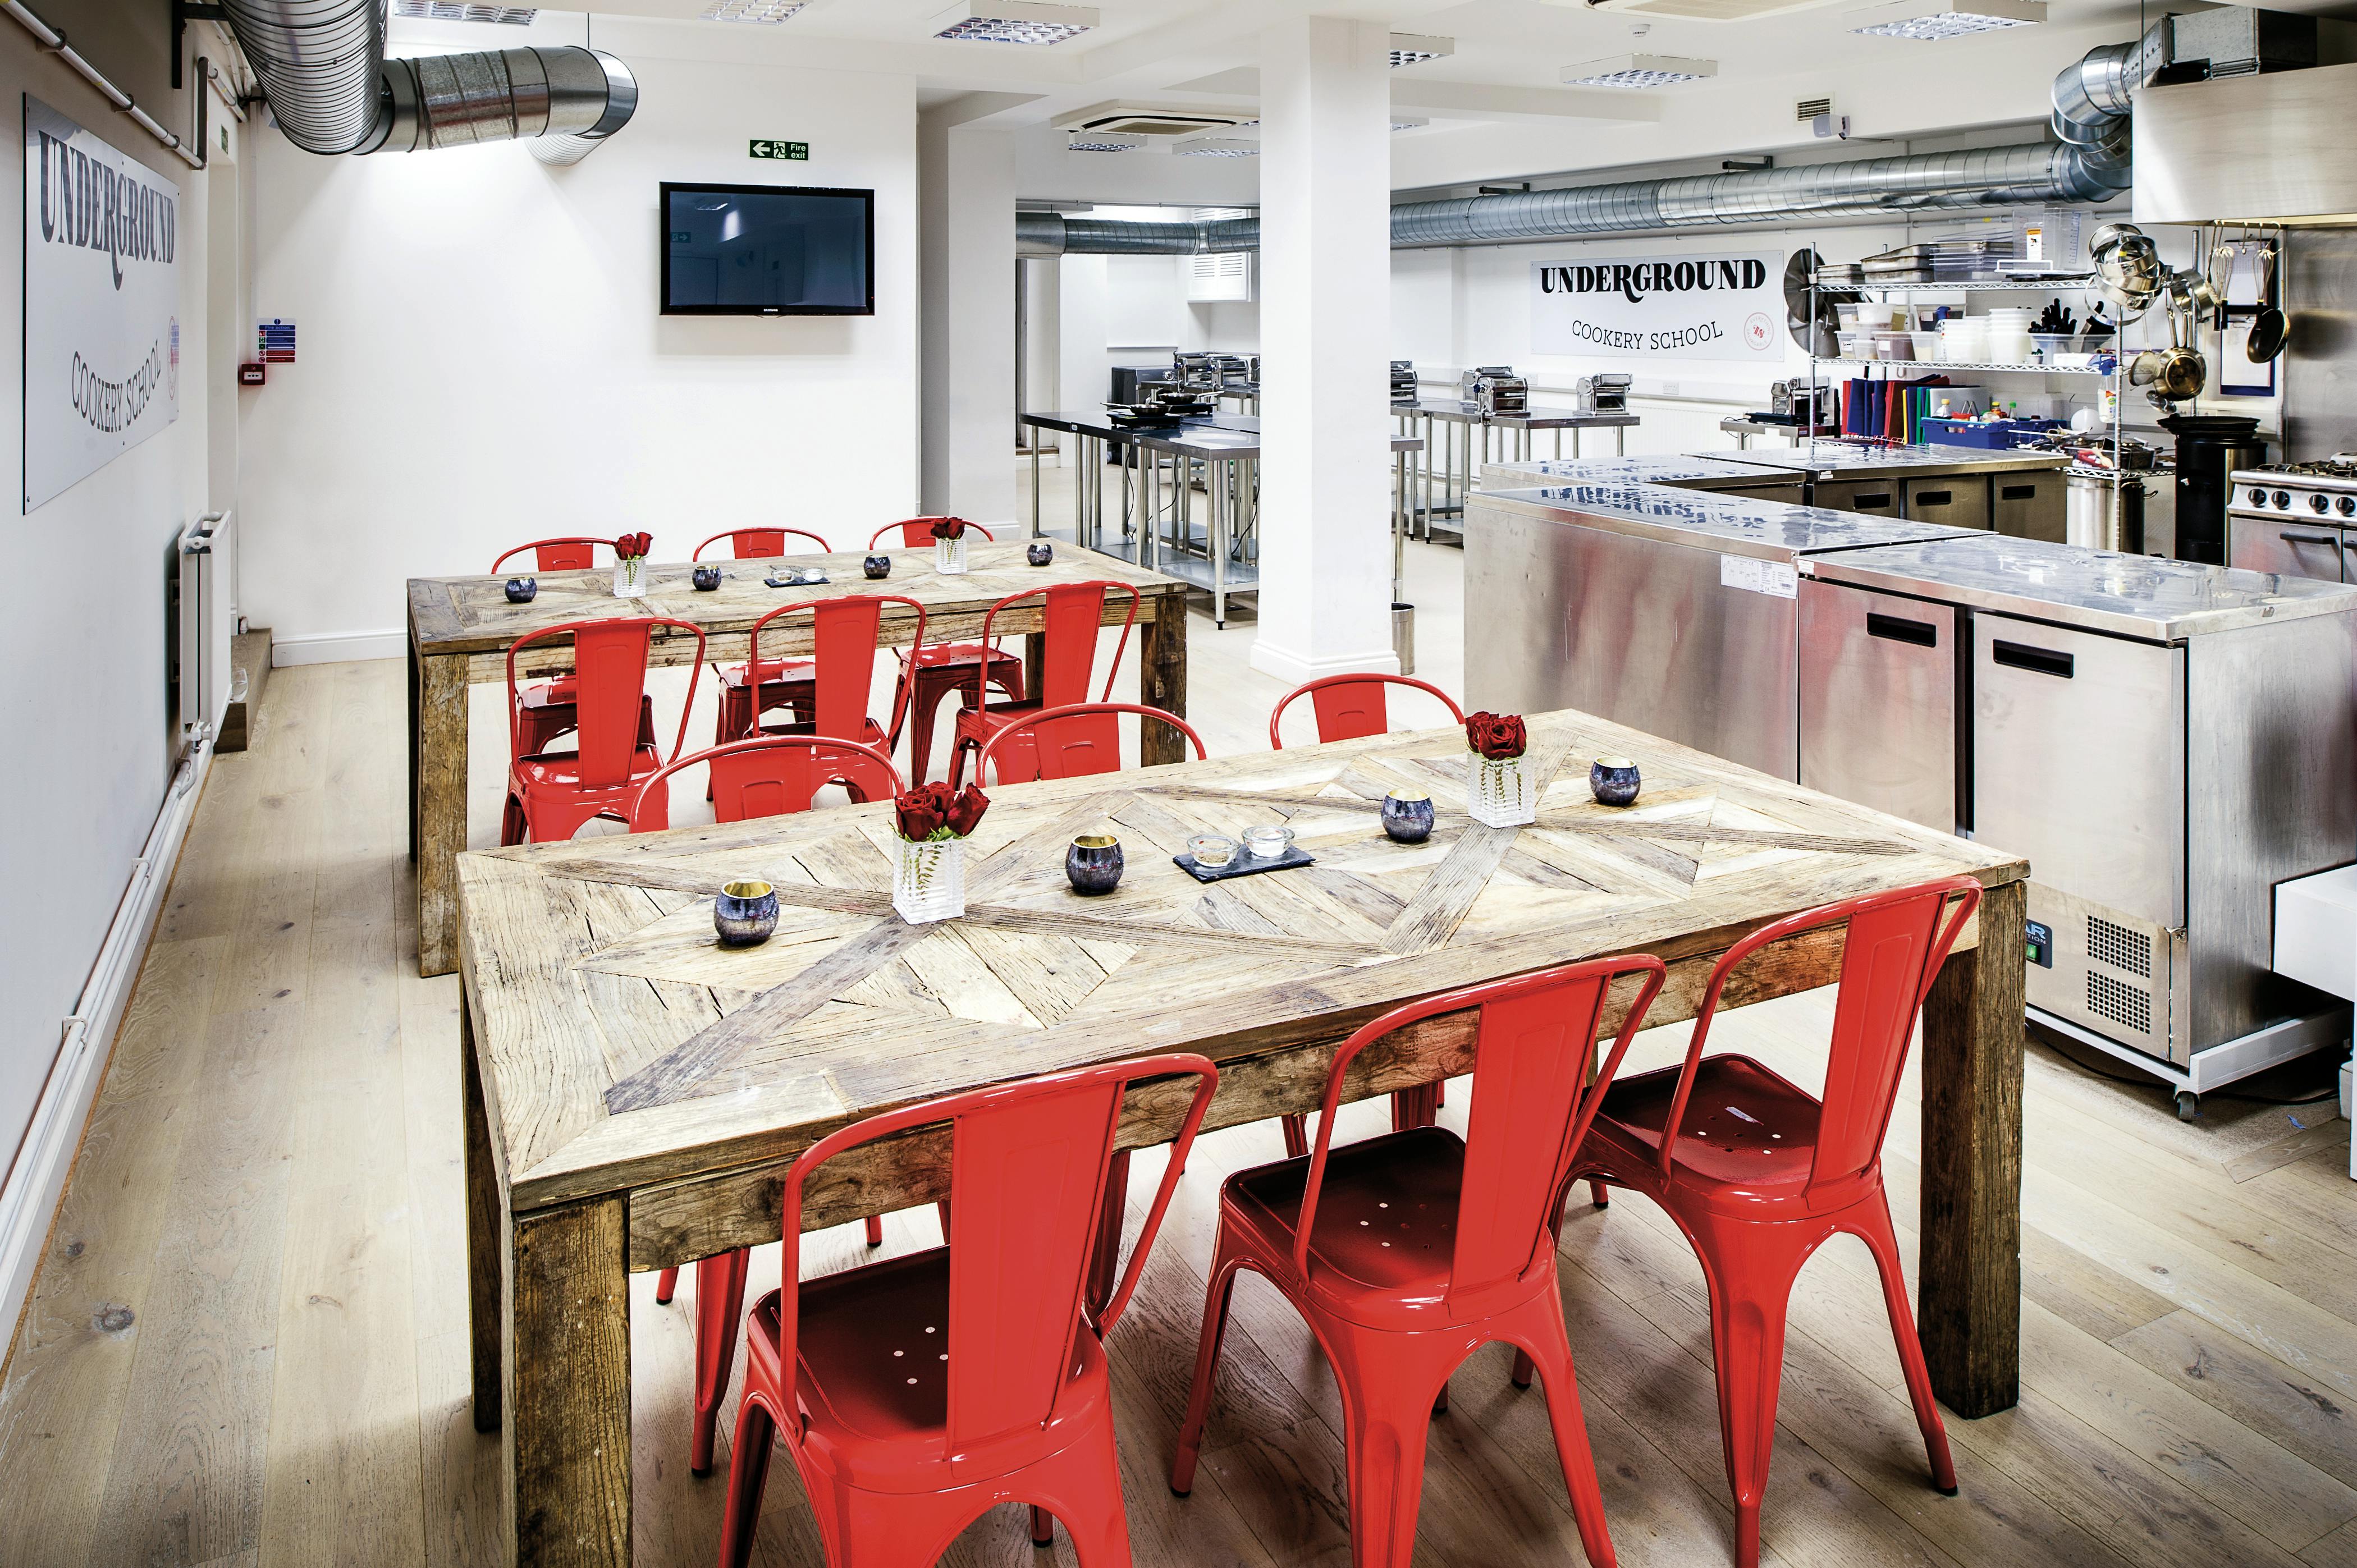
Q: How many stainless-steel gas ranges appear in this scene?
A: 1